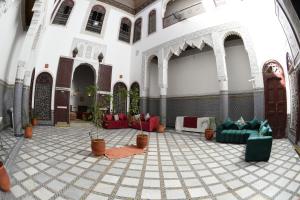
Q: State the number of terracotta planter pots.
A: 7